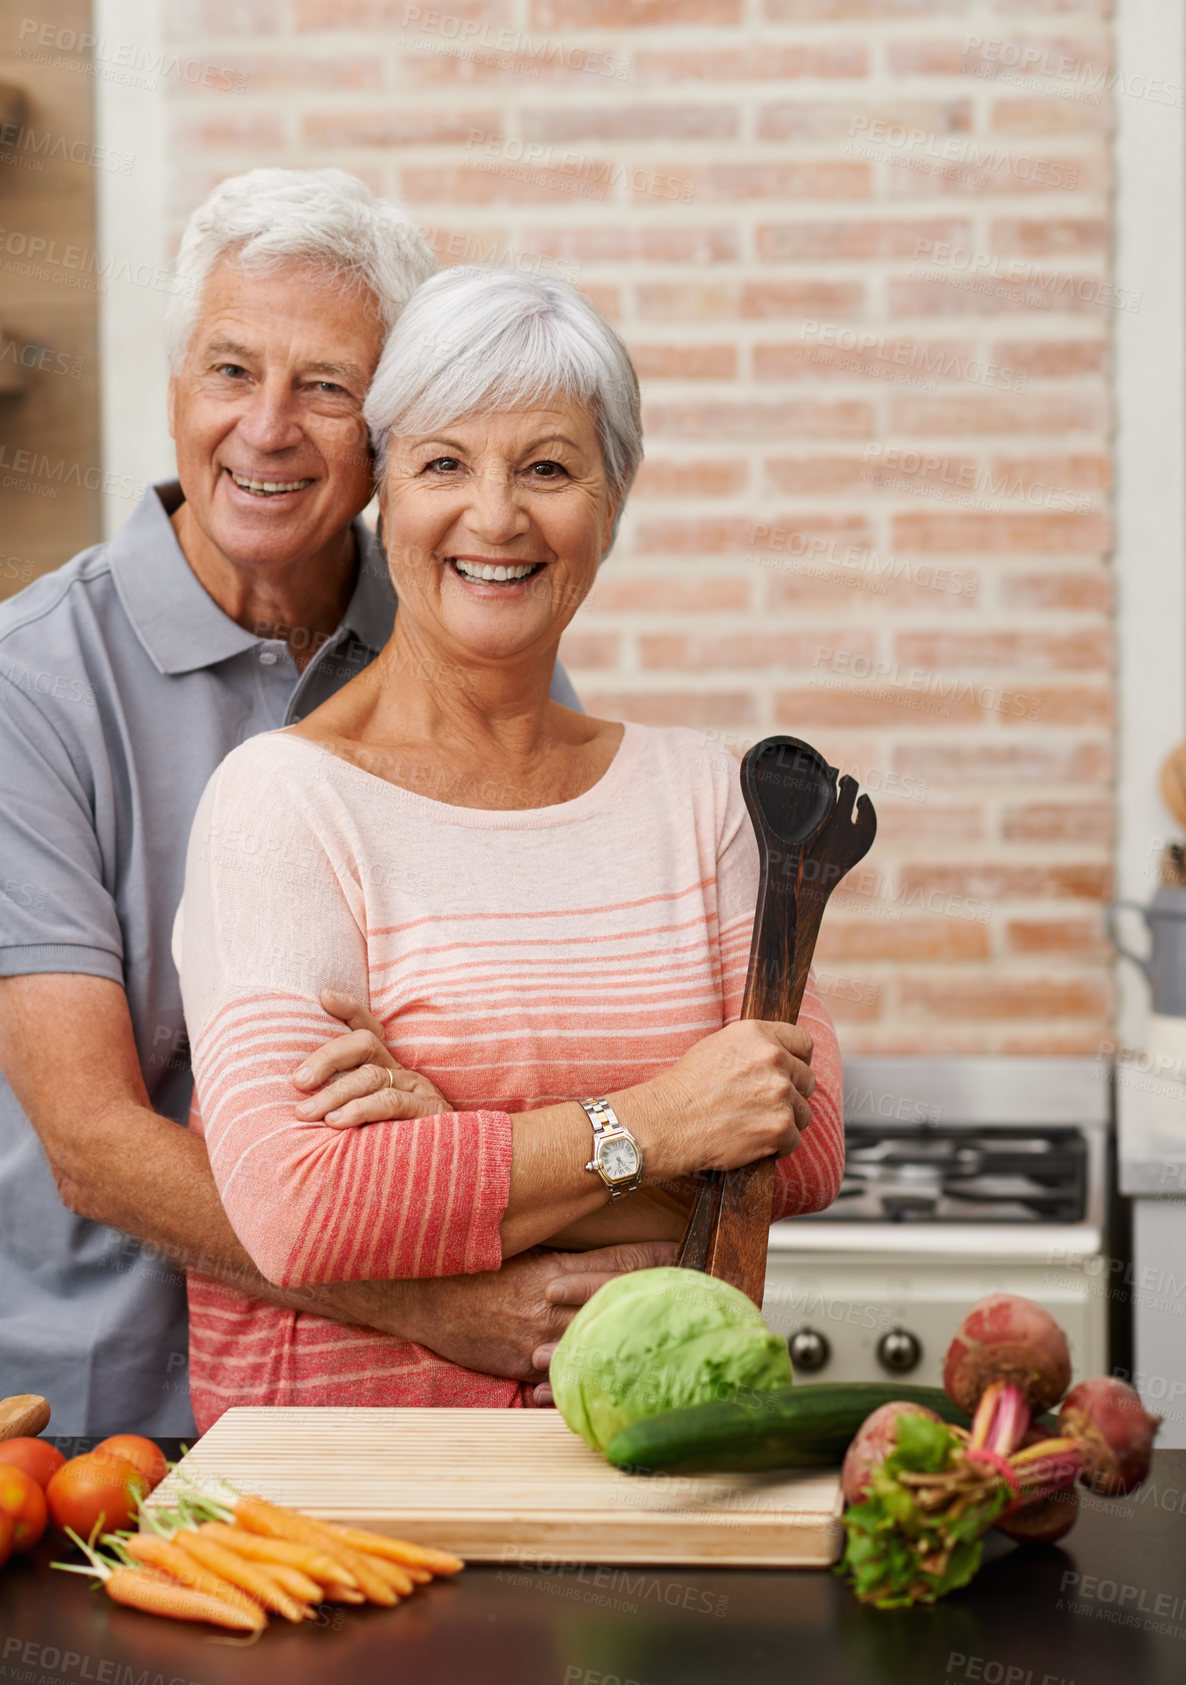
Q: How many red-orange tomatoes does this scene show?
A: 5